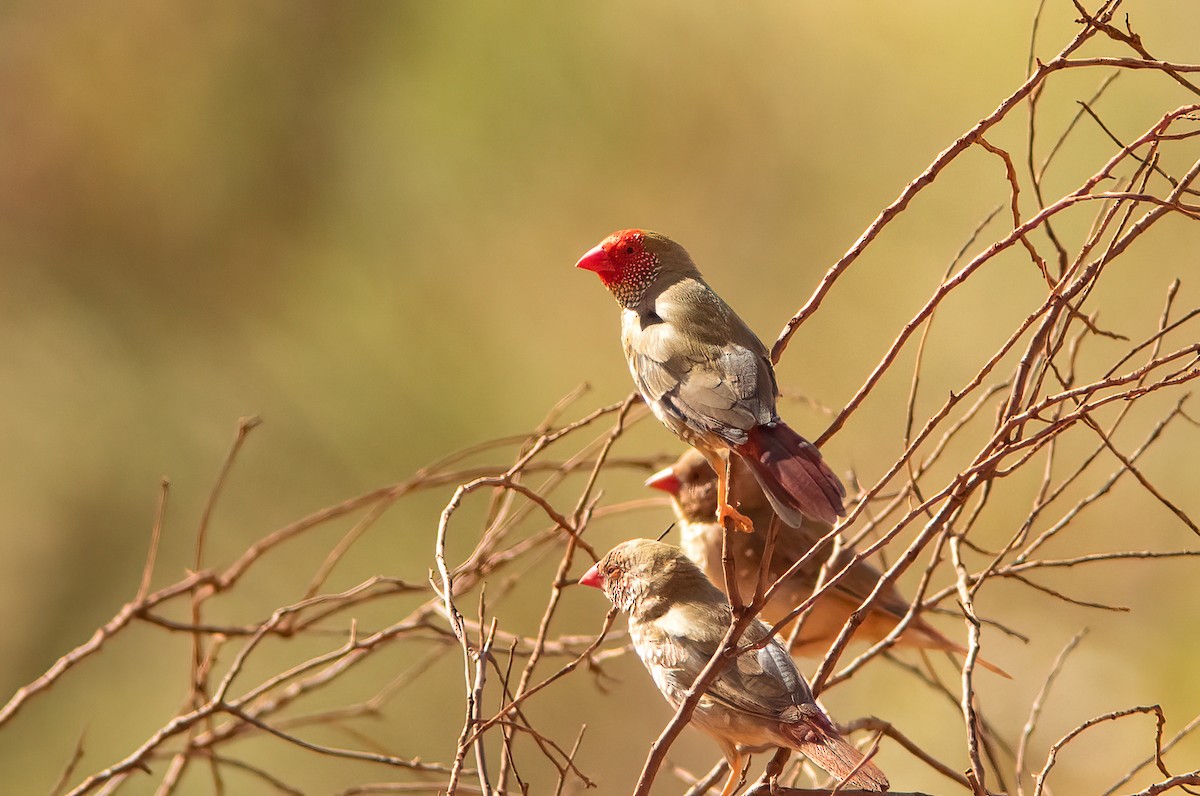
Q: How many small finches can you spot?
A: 3